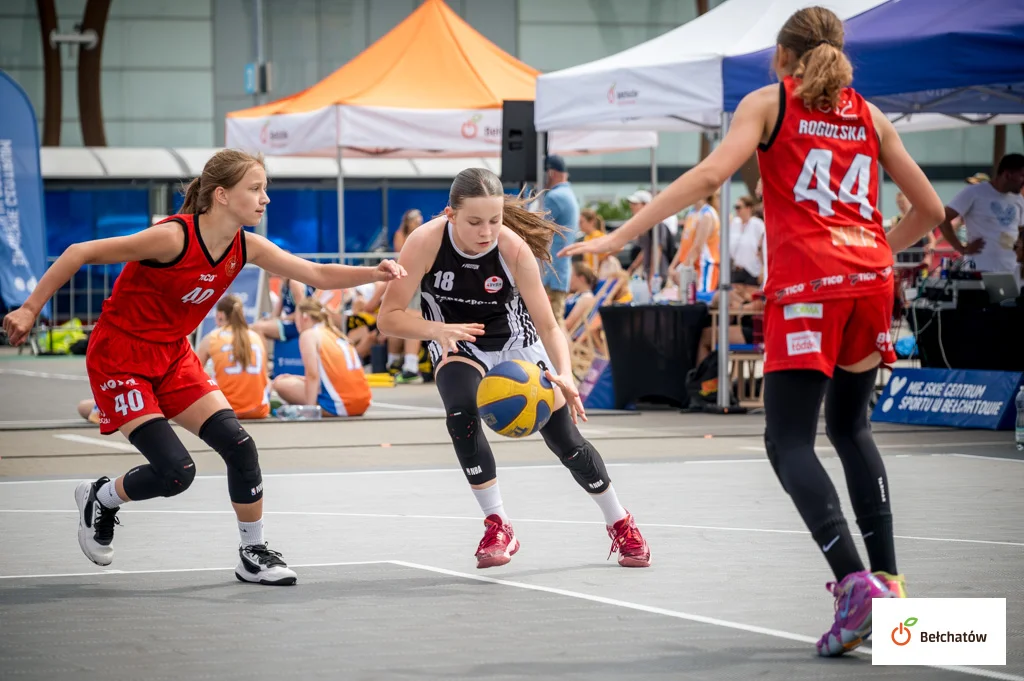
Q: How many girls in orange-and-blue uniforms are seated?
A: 2